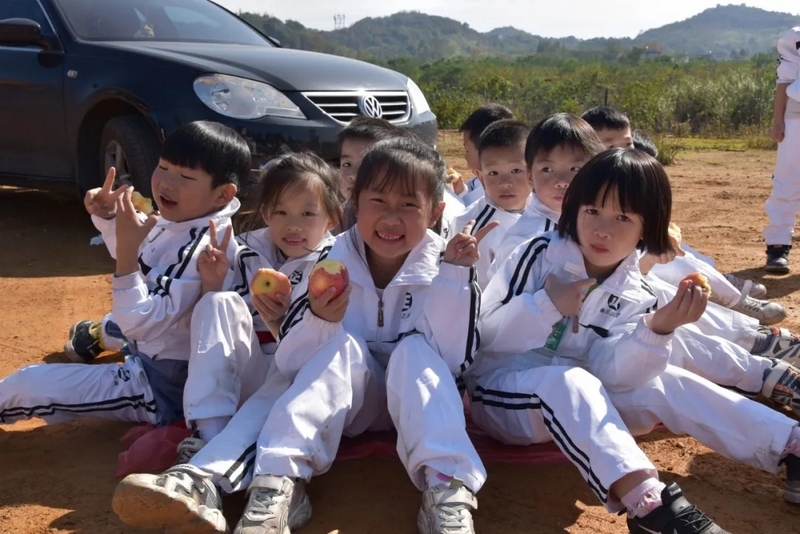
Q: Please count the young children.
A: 11